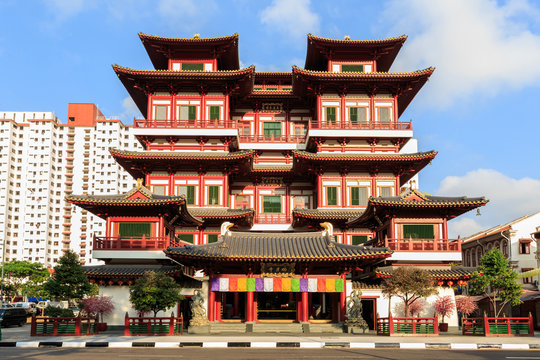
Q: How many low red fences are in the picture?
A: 4